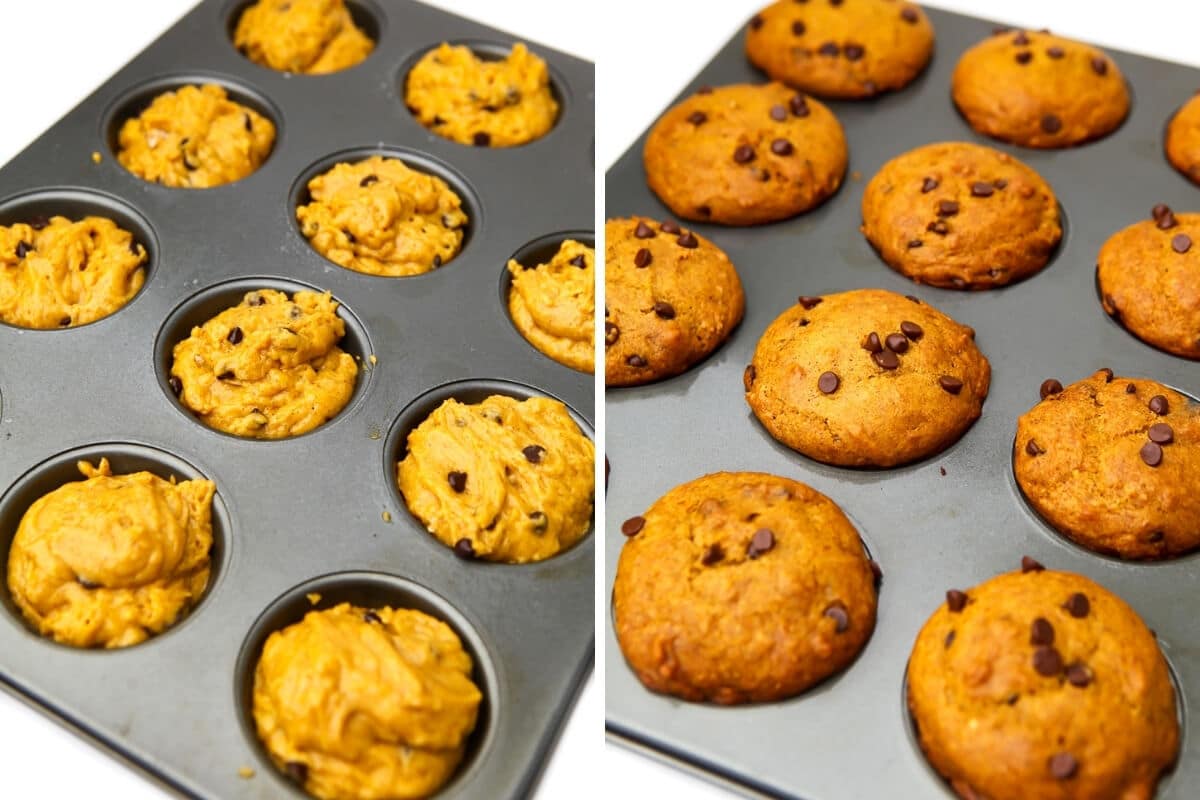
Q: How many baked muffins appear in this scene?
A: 11